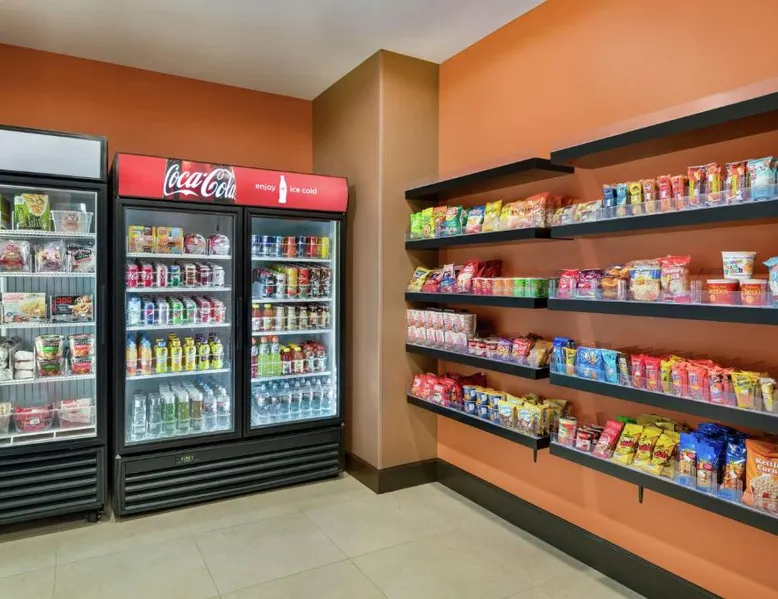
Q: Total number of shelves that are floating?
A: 10